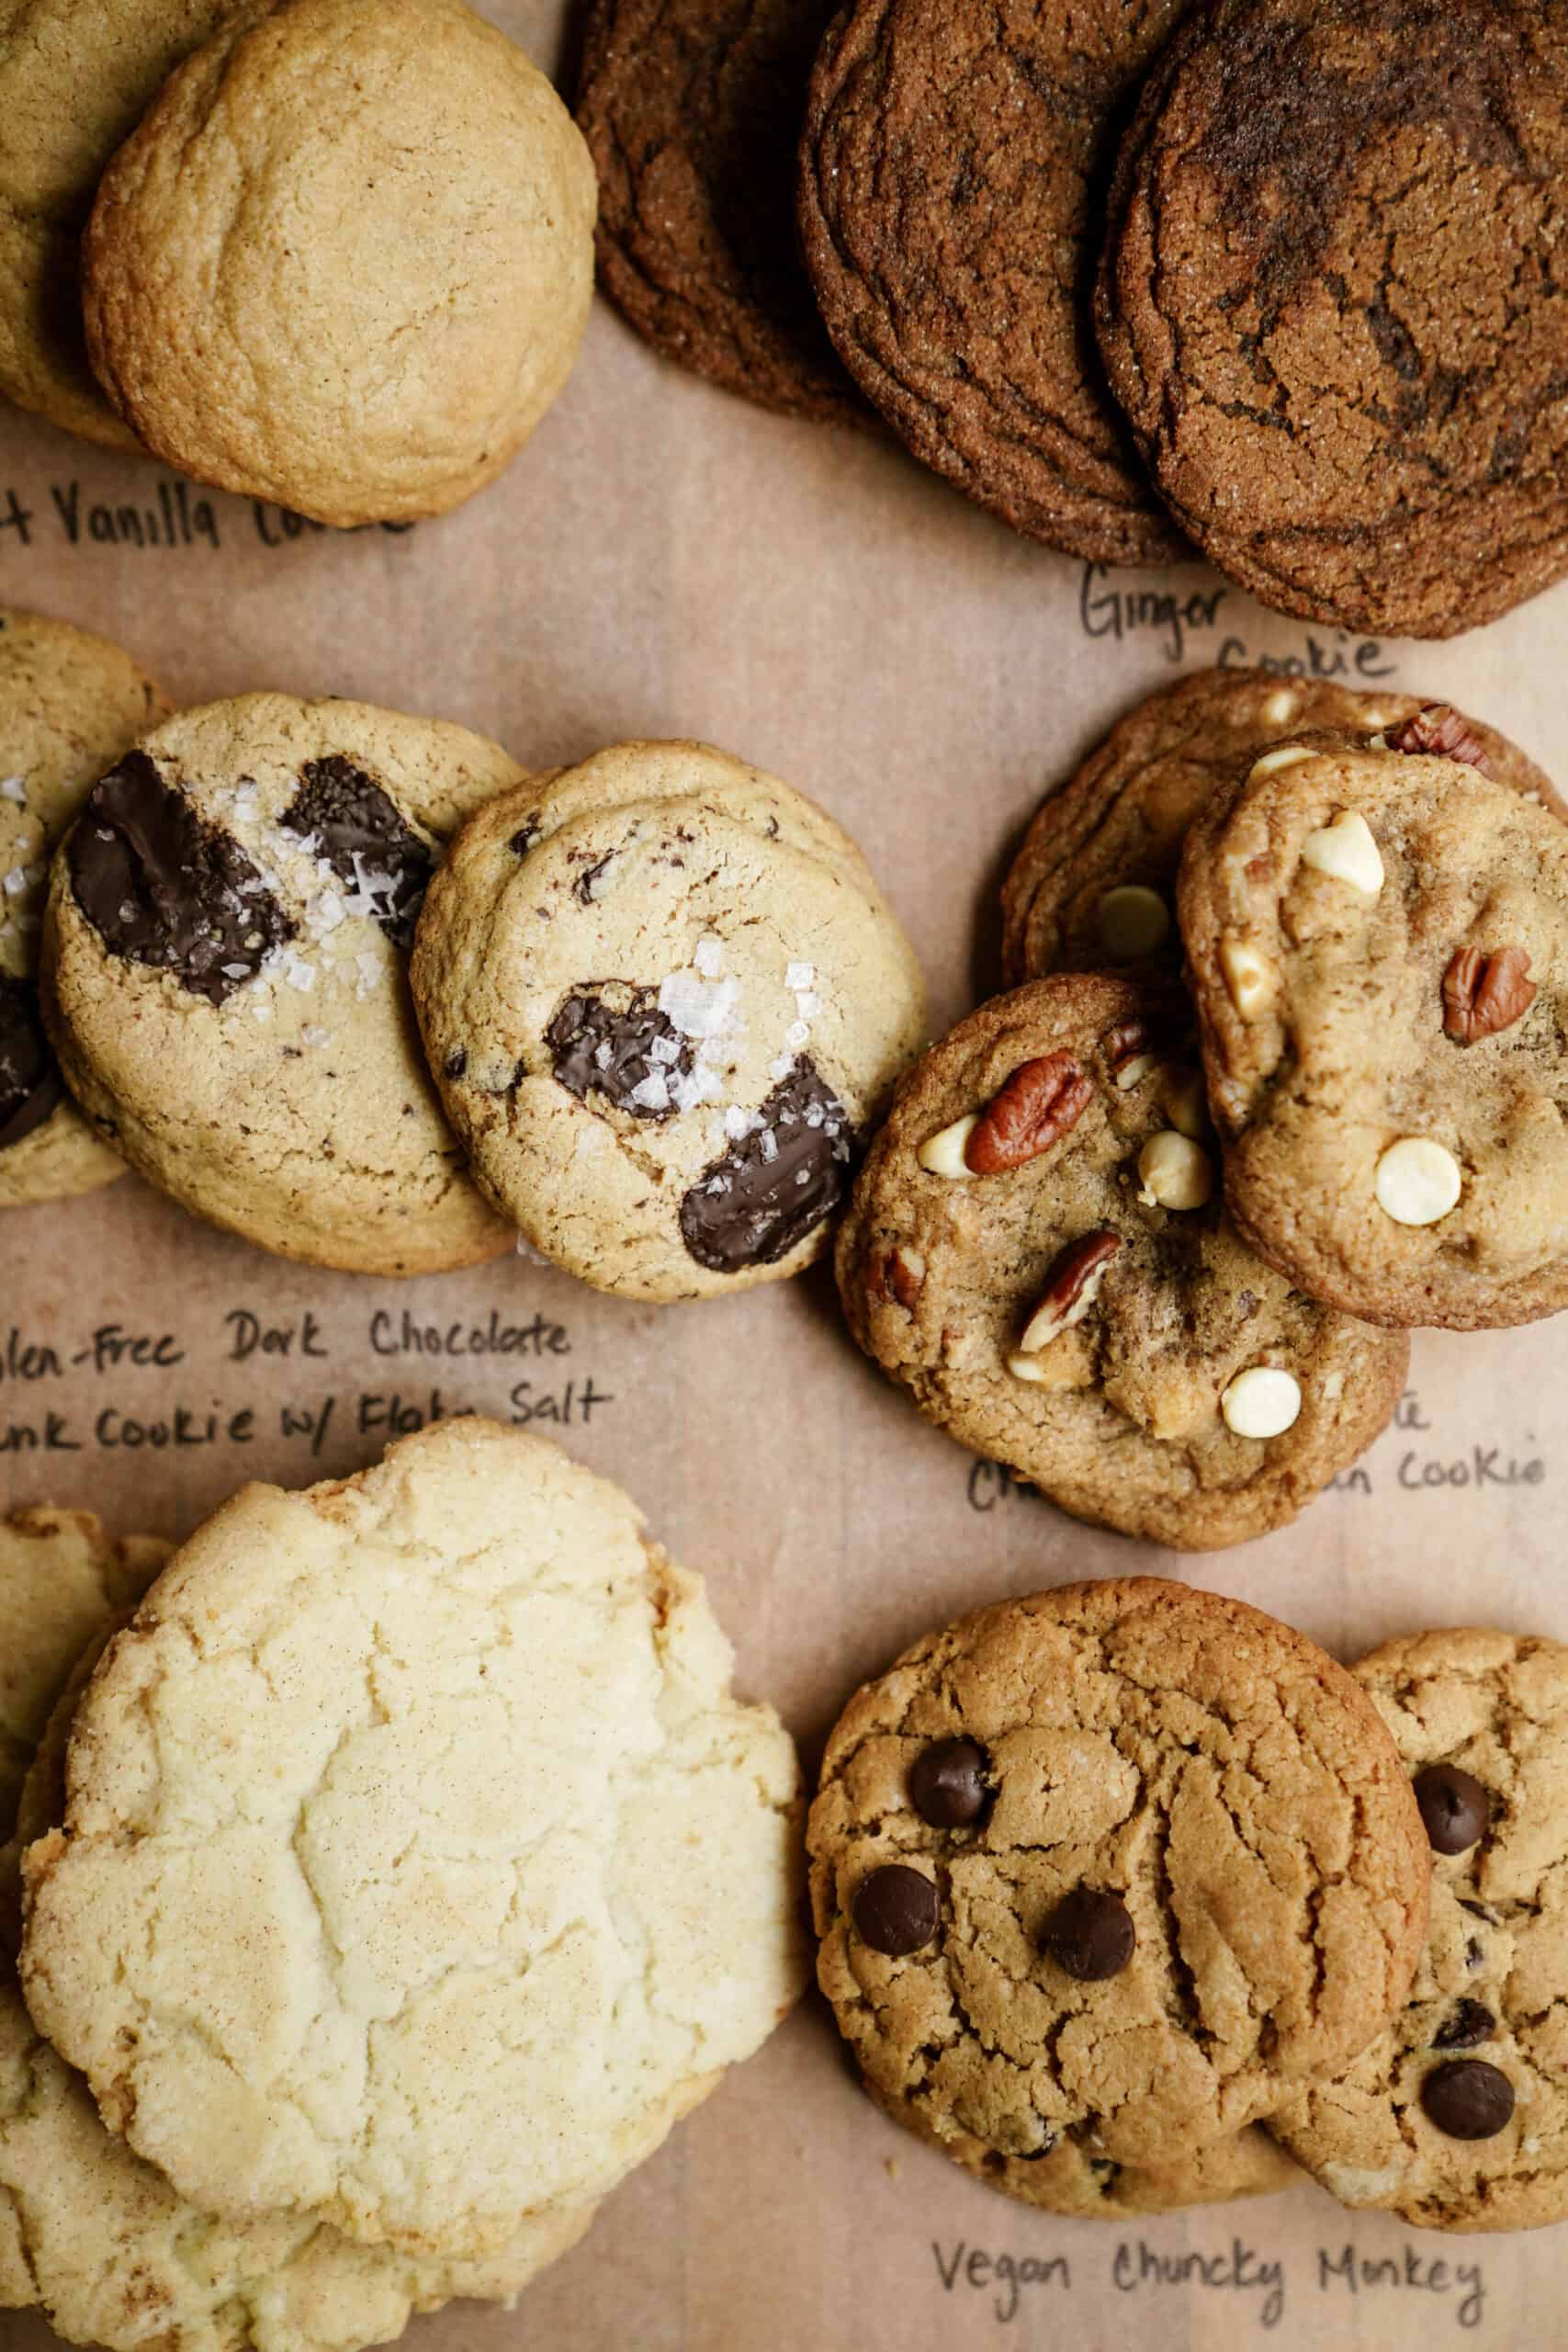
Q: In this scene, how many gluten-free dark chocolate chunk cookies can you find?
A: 3